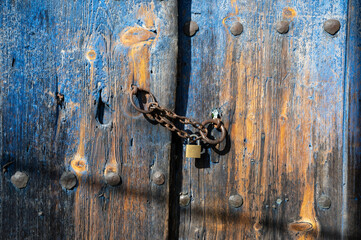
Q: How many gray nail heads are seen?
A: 11